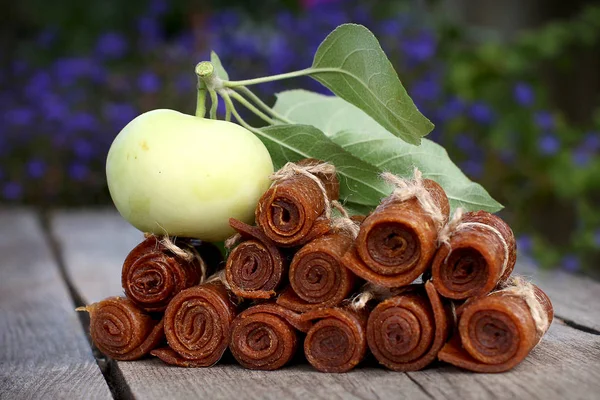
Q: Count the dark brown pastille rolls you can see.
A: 12